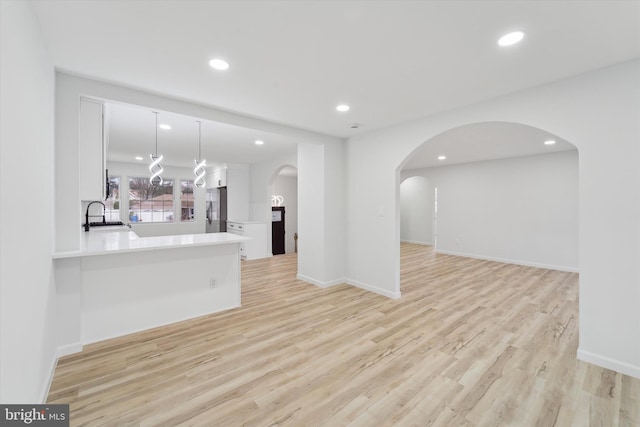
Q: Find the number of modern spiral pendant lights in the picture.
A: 2